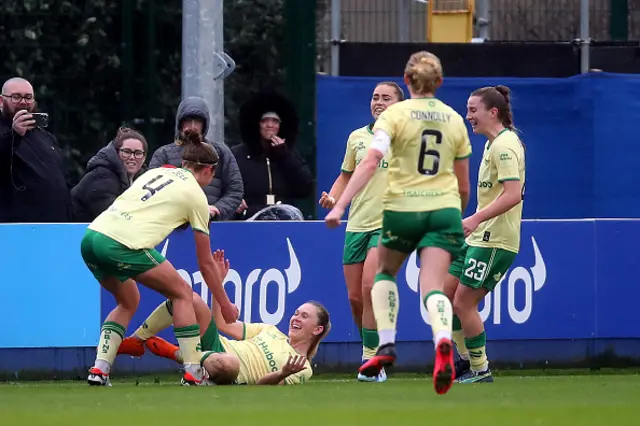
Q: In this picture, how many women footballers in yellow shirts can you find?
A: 5